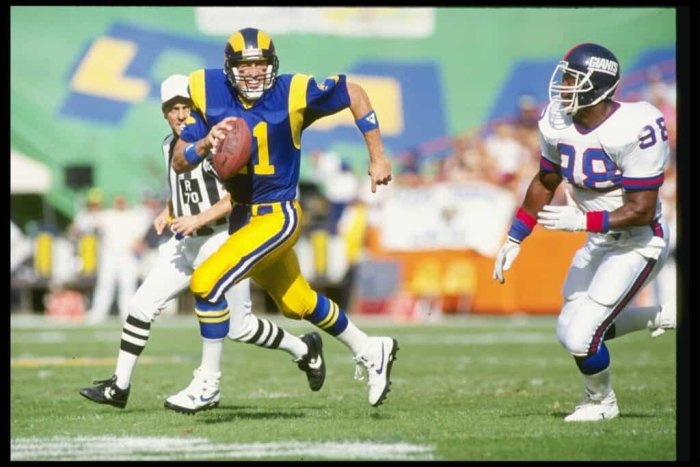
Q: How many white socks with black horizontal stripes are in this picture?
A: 2